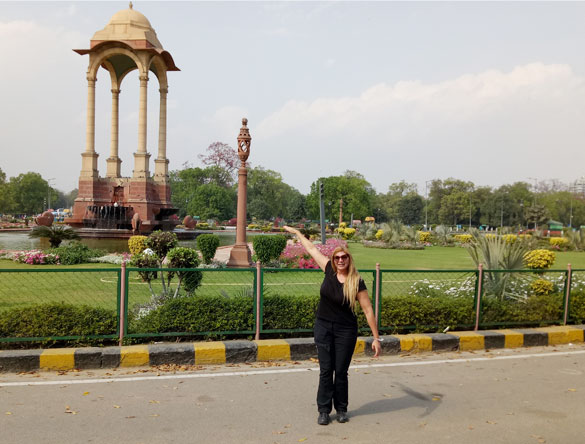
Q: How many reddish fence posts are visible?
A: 5